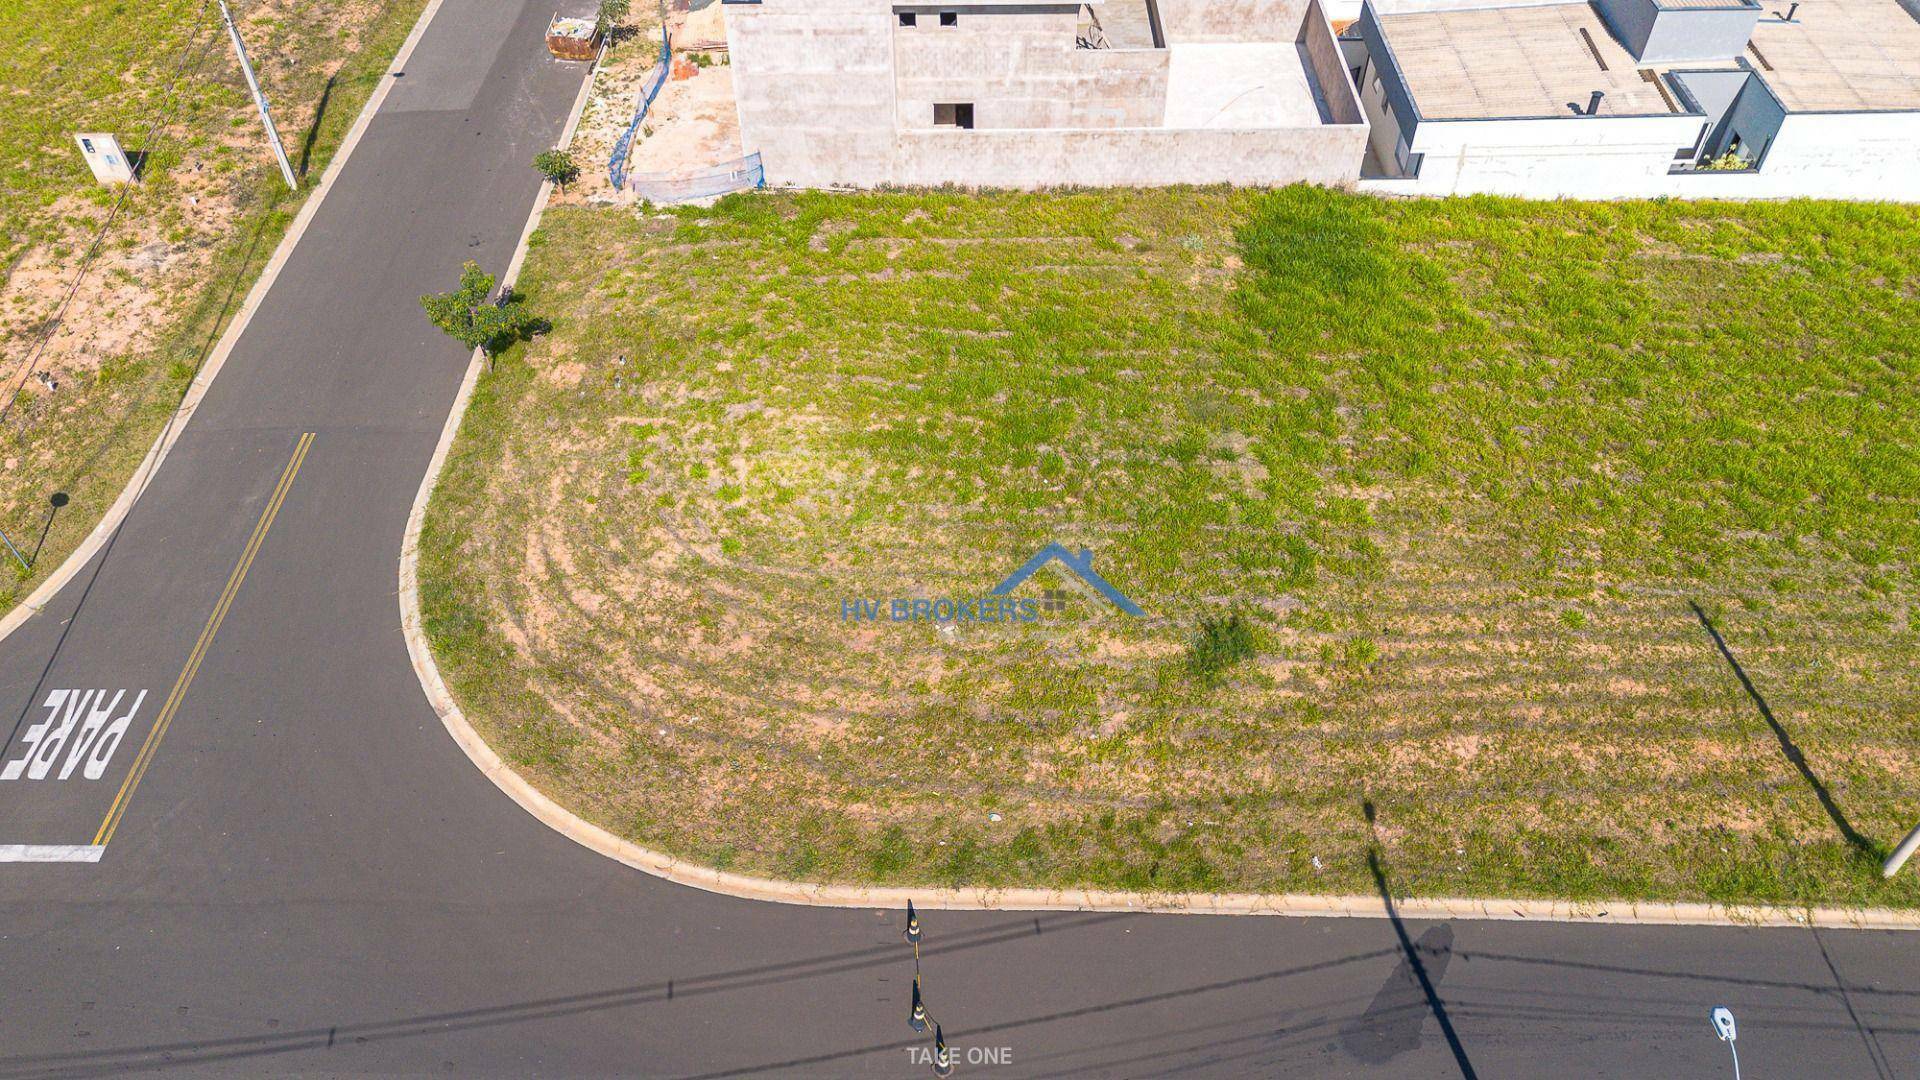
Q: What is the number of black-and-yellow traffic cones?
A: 3